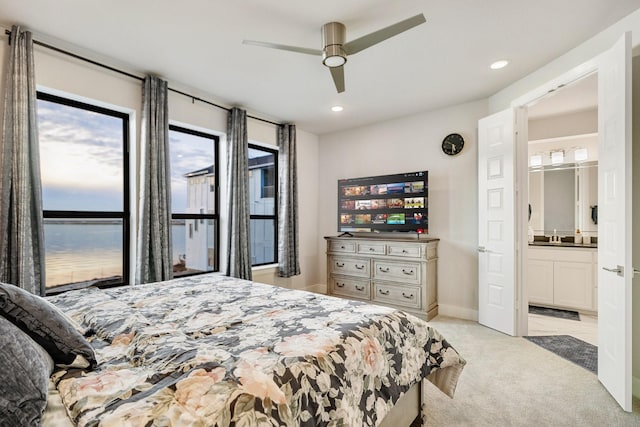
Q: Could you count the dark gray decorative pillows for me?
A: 2